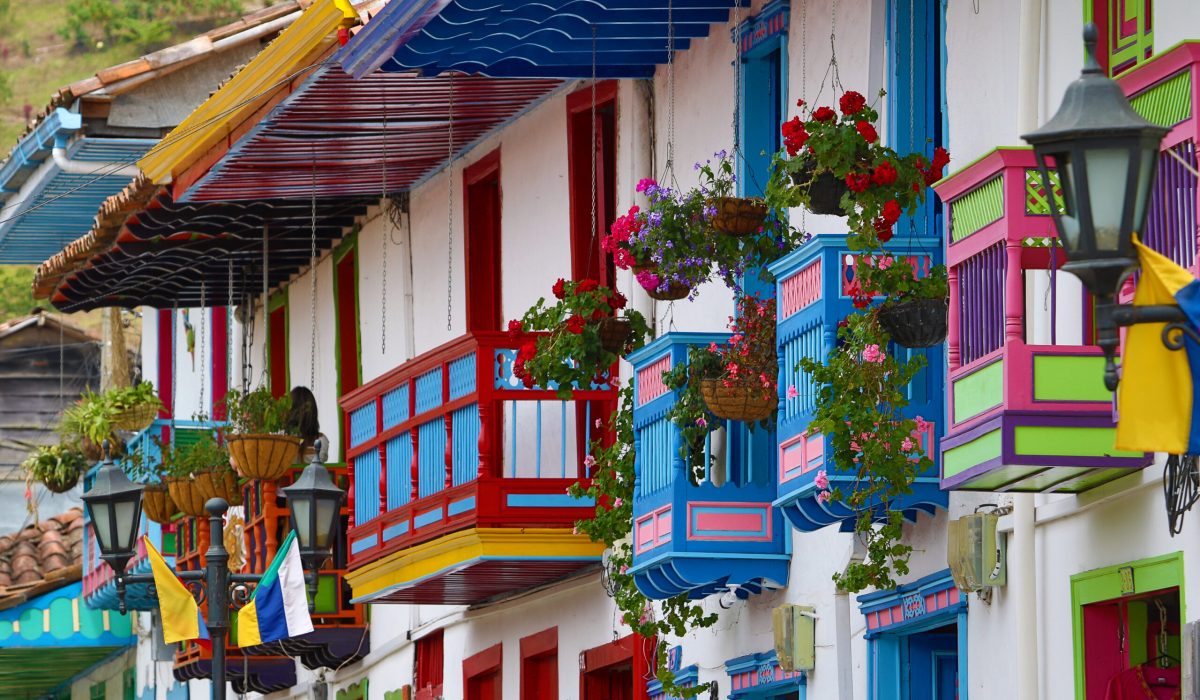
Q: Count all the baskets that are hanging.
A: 13